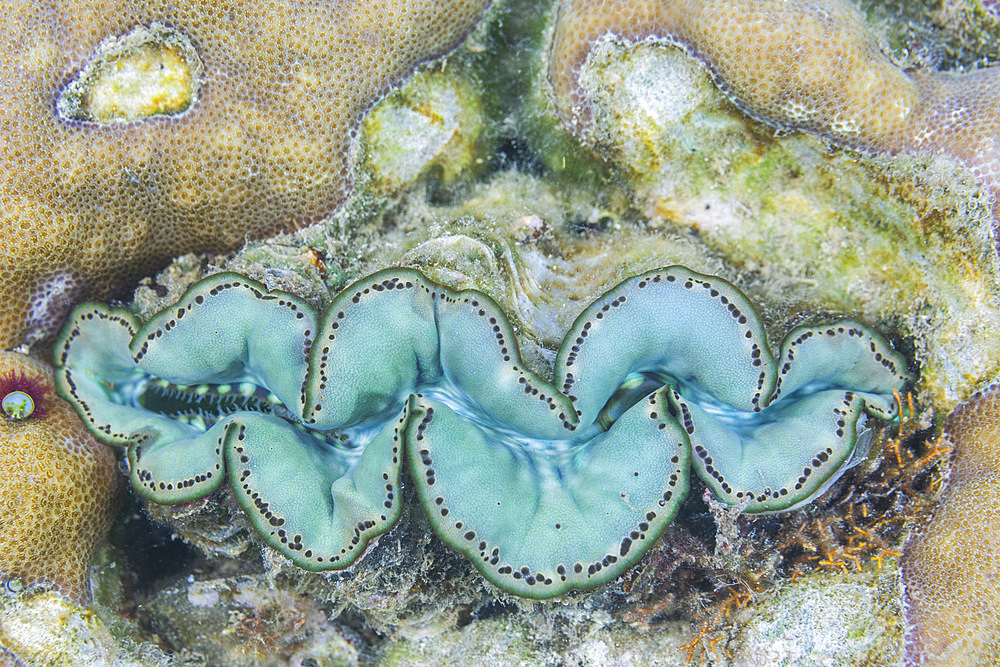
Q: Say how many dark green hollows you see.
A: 2